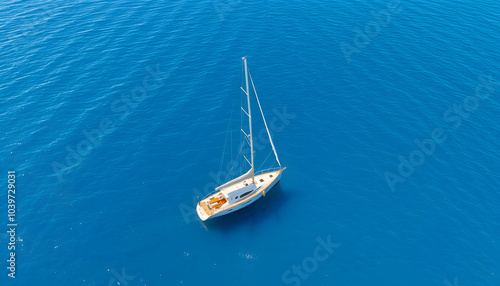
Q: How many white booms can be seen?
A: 1